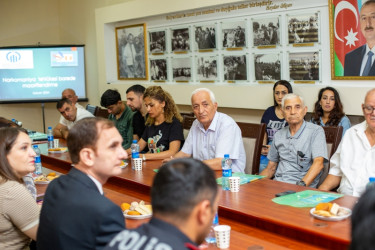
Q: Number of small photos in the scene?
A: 12